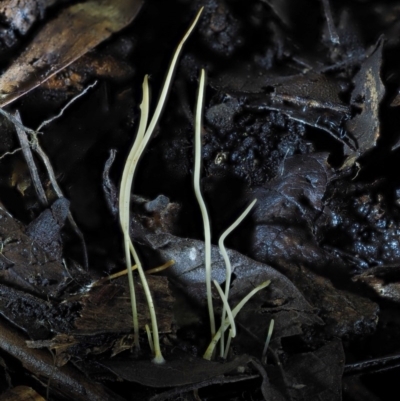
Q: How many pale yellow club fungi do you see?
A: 8